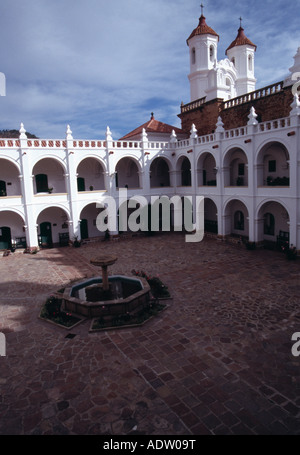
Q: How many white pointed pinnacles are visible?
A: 9